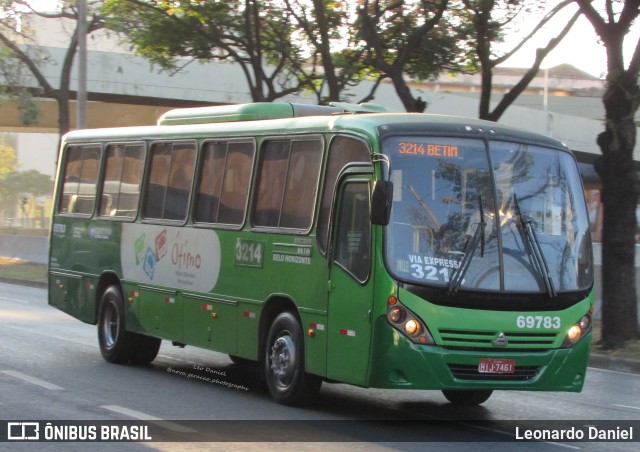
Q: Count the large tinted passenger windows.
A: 5